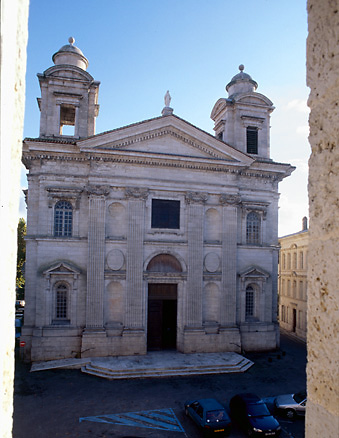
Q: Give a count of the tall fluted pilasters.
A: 4